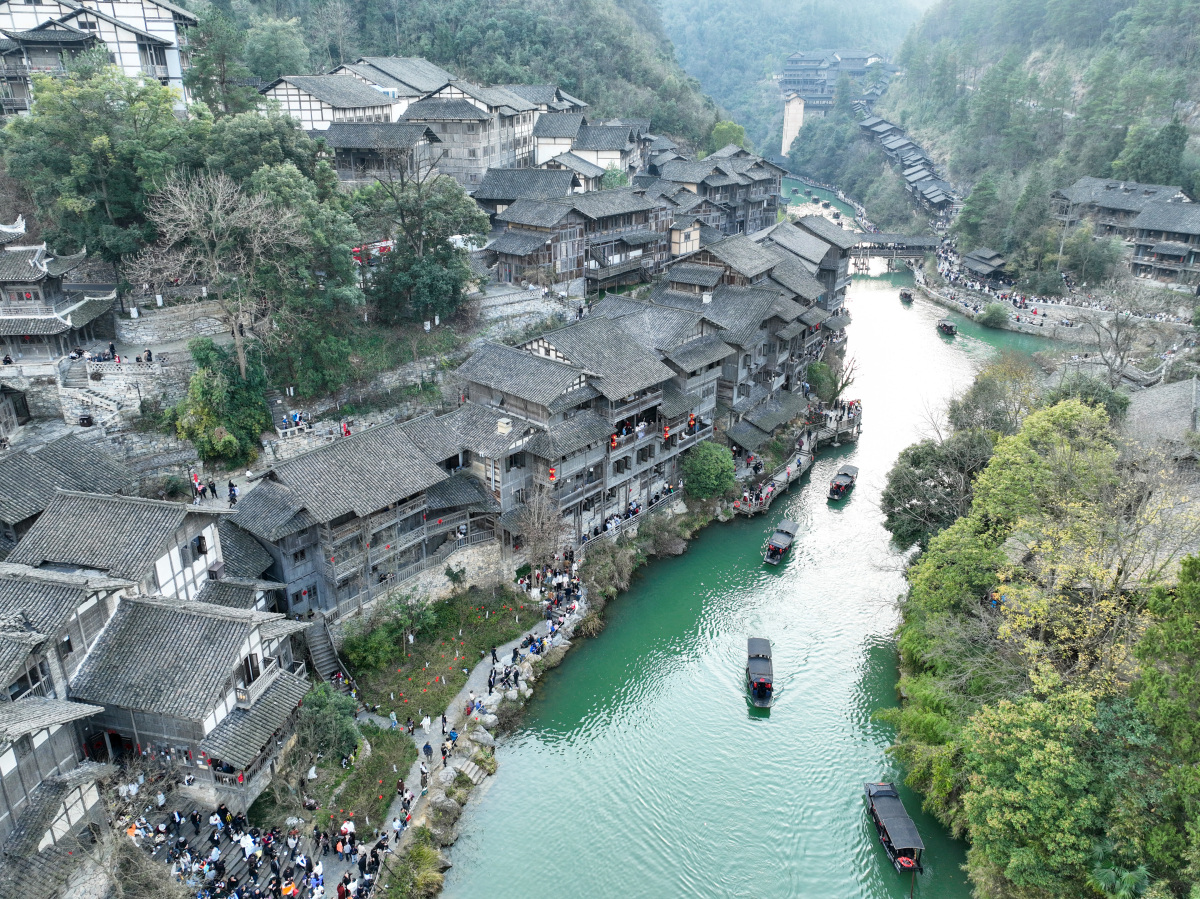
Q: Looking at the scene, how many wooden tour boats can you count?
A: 11